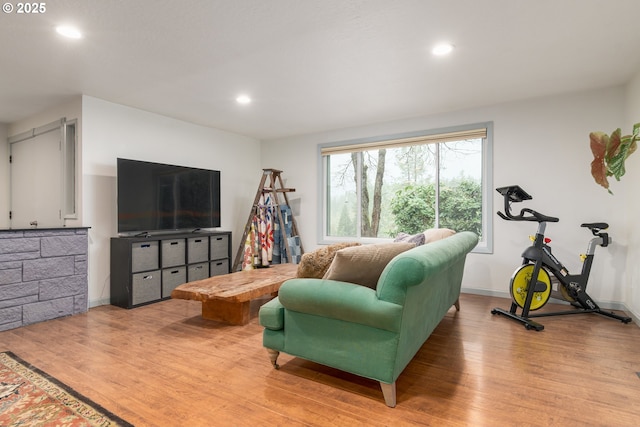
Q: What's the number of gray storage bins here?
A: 8